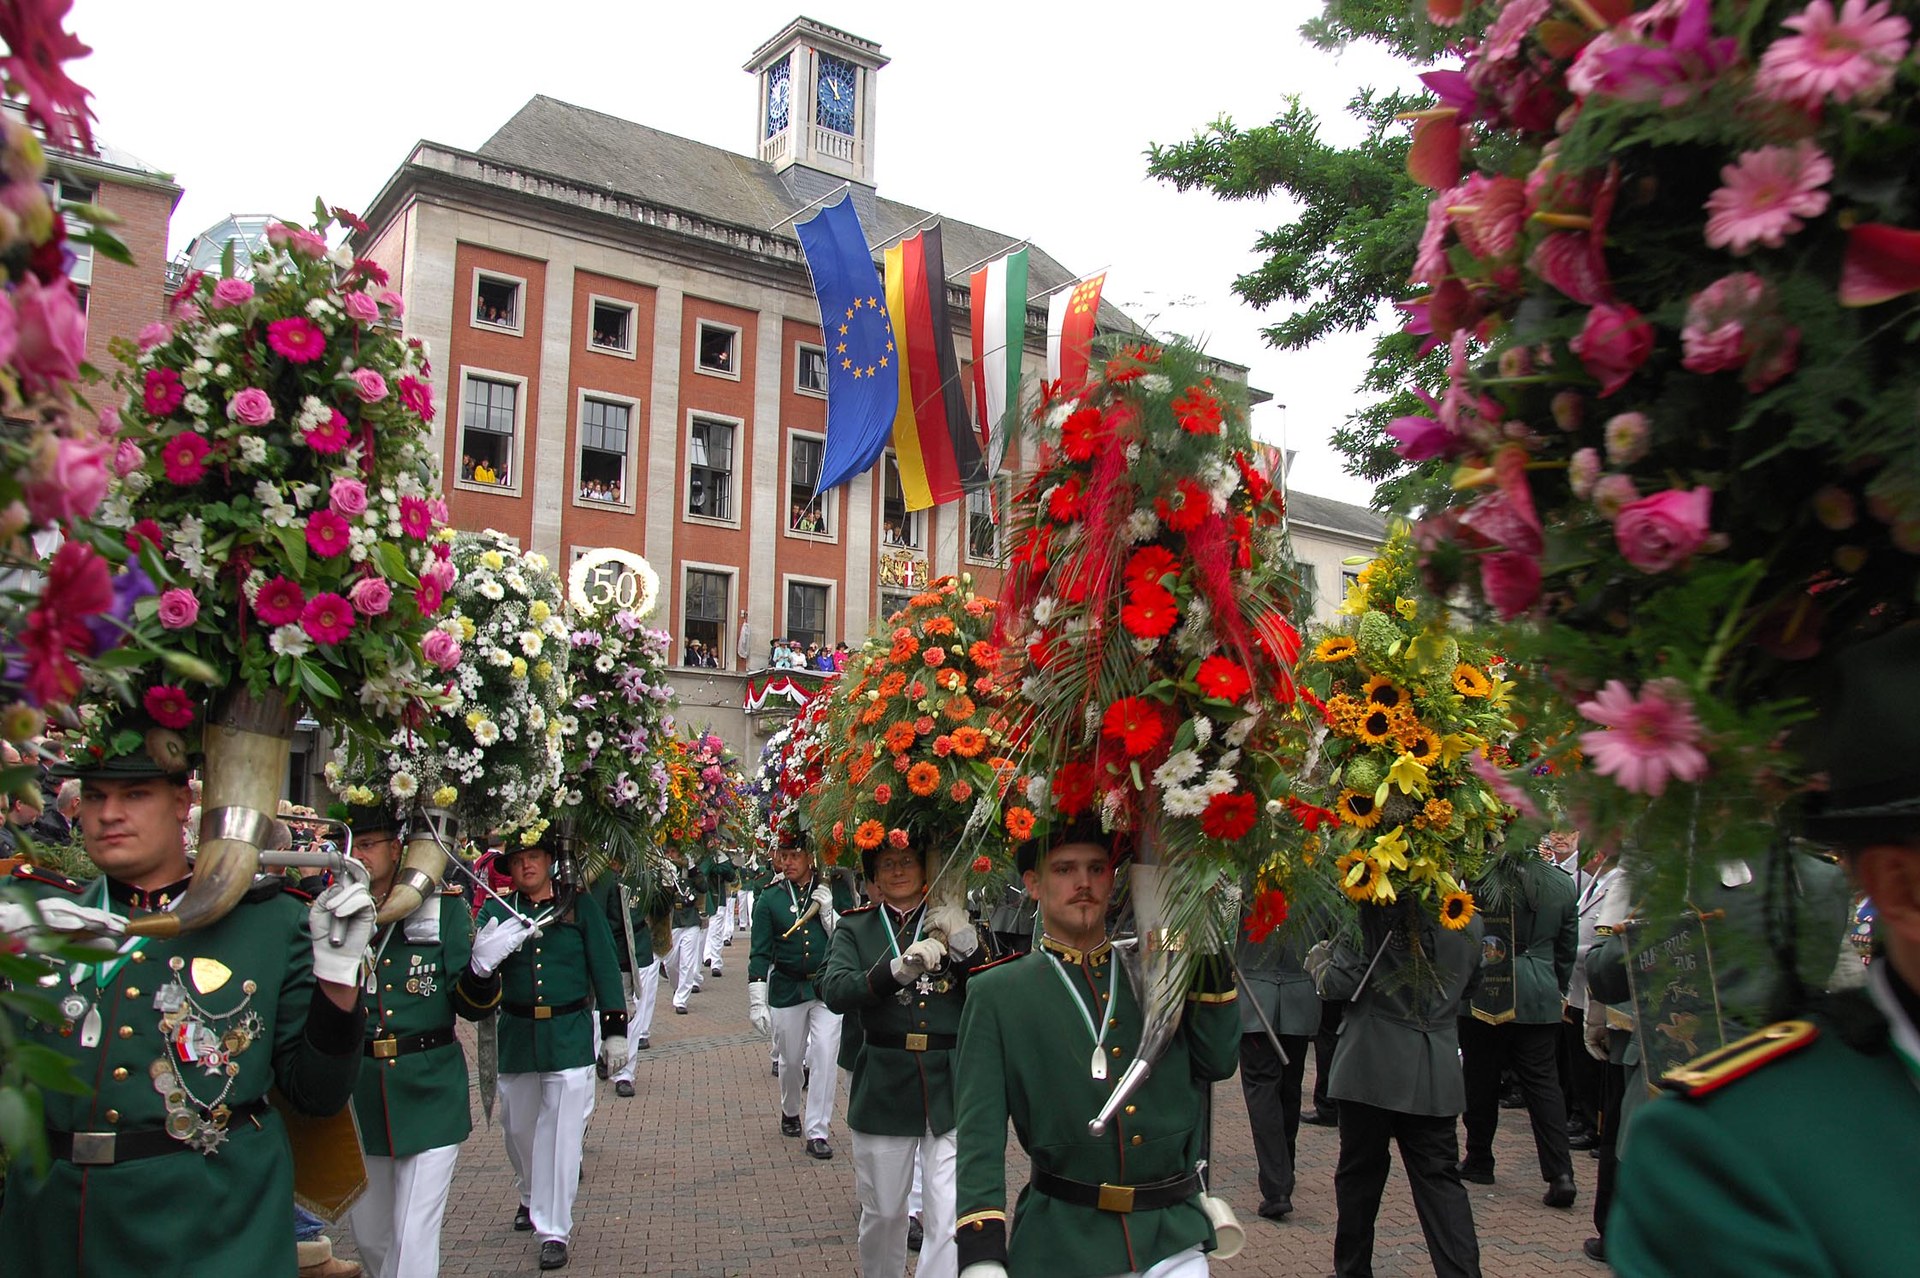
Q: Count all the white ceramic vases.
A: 0